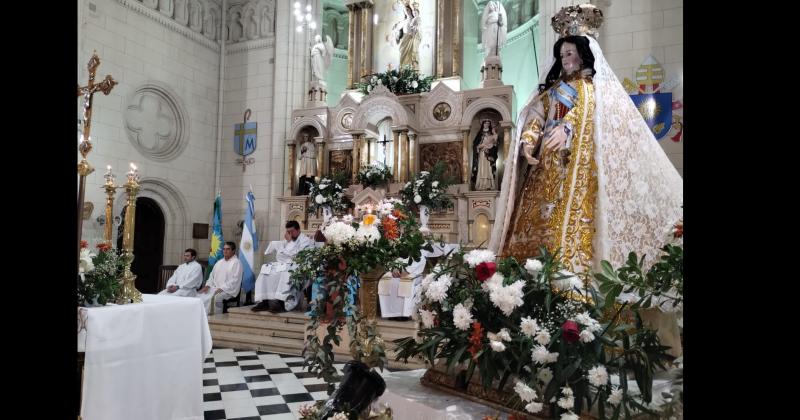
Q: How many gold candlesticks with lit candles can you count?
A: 2